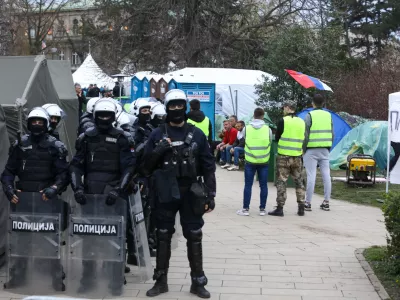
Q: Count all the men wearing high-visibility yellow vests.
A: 4